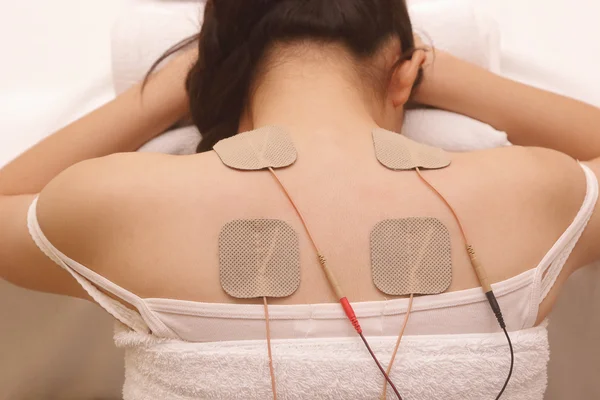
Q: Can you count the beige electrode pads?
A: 4